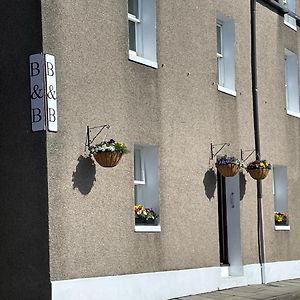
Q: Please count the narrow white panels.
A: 2